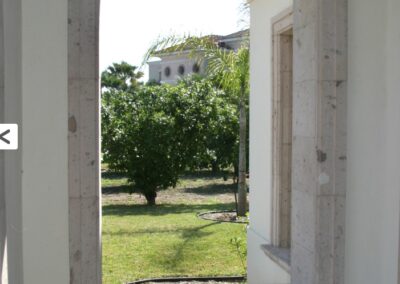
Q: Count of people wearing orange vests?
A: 0